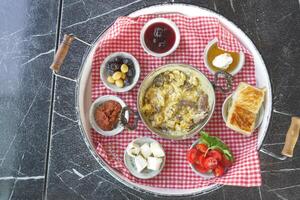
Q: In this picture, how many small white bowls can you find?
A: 7